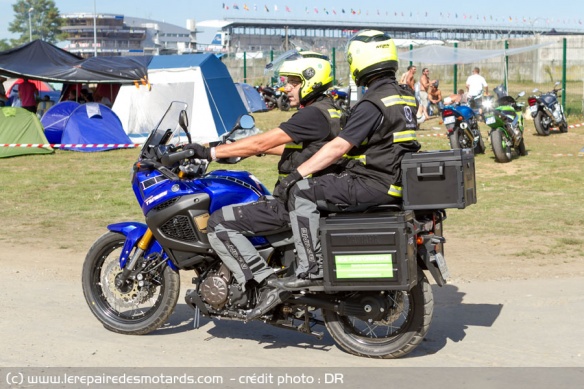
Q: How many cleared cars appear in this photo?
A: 0